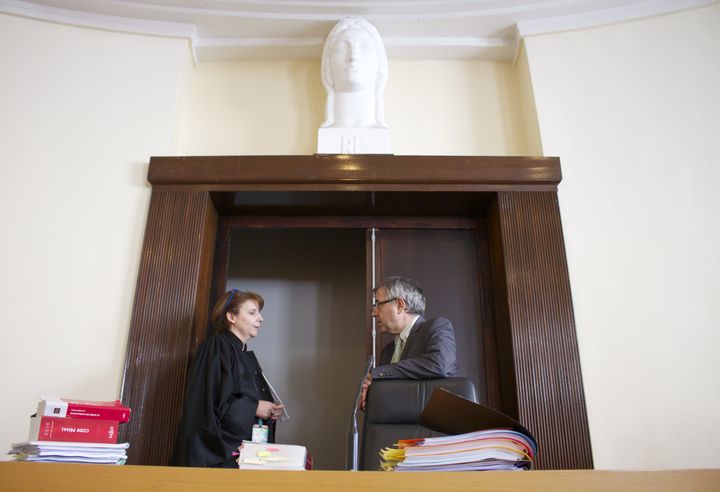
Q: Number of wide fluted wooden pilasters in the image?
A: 2